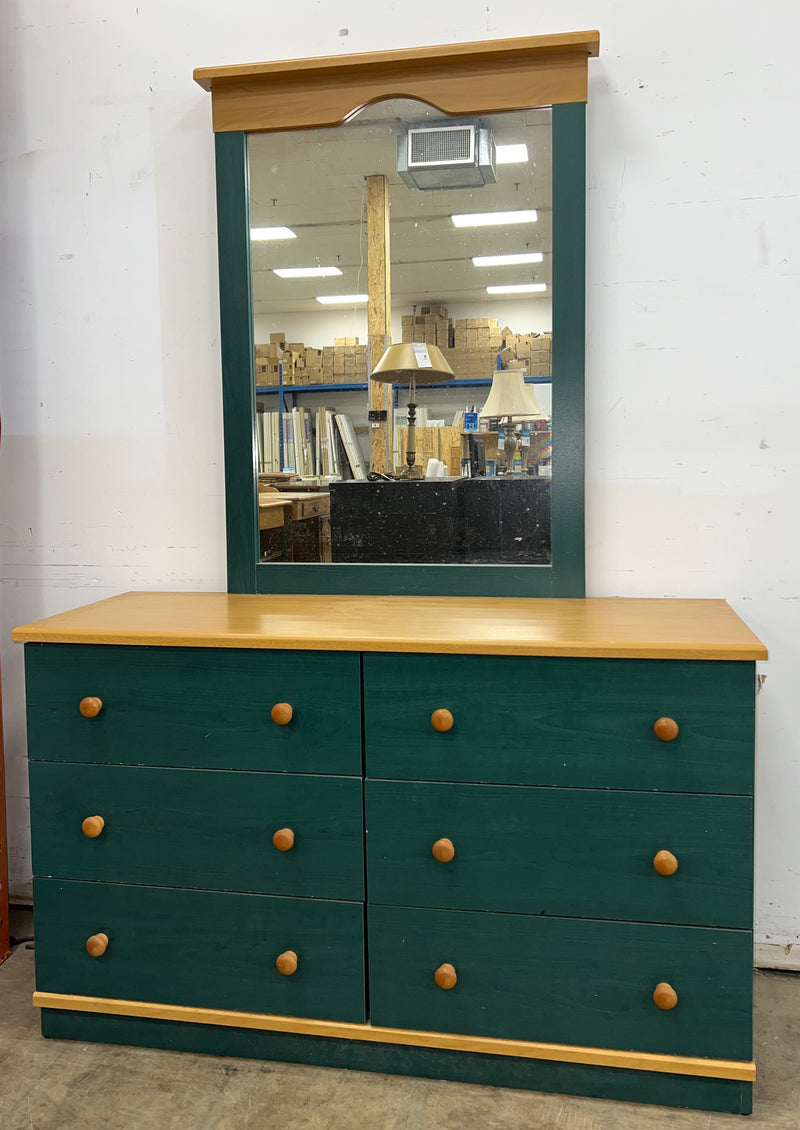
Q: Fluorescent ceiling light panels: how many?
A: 7